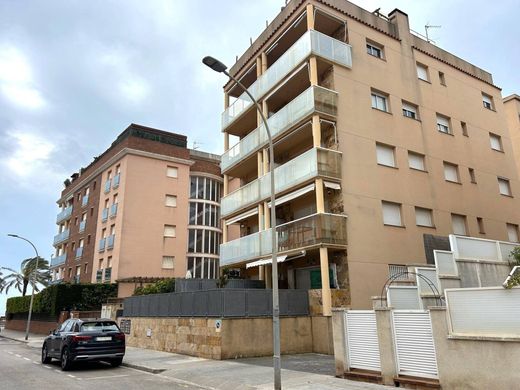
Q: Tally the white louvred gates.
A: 2